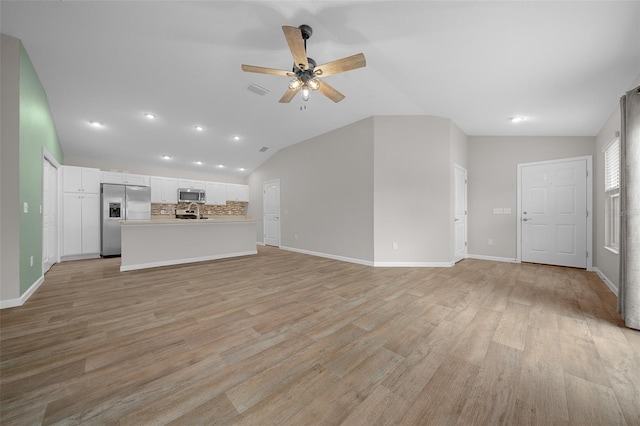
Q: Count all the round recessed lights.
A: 9